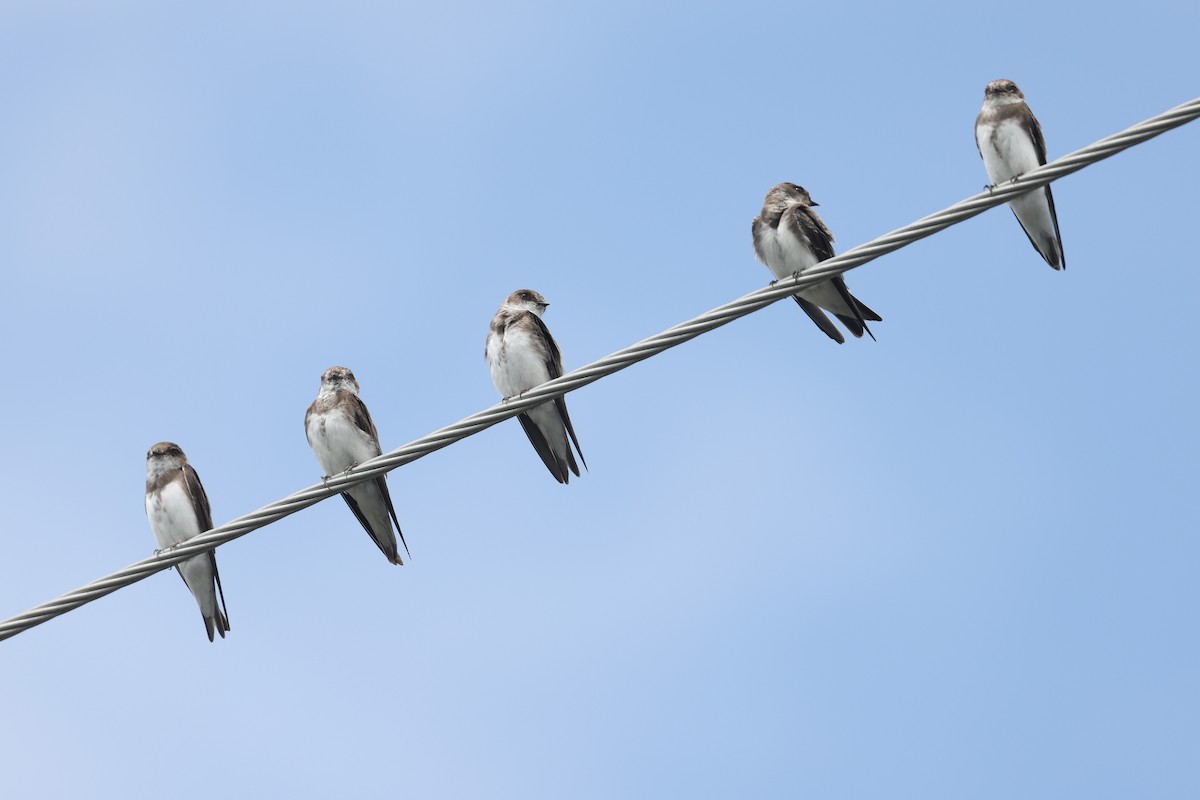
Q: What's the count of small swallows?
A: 5